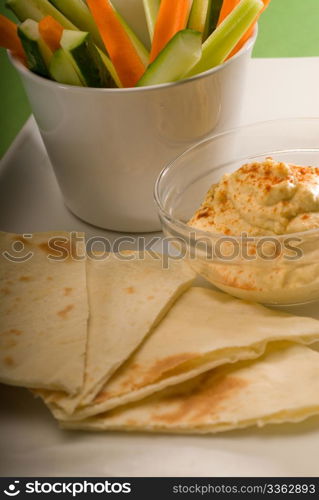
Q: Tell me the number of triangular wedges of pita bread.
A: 4